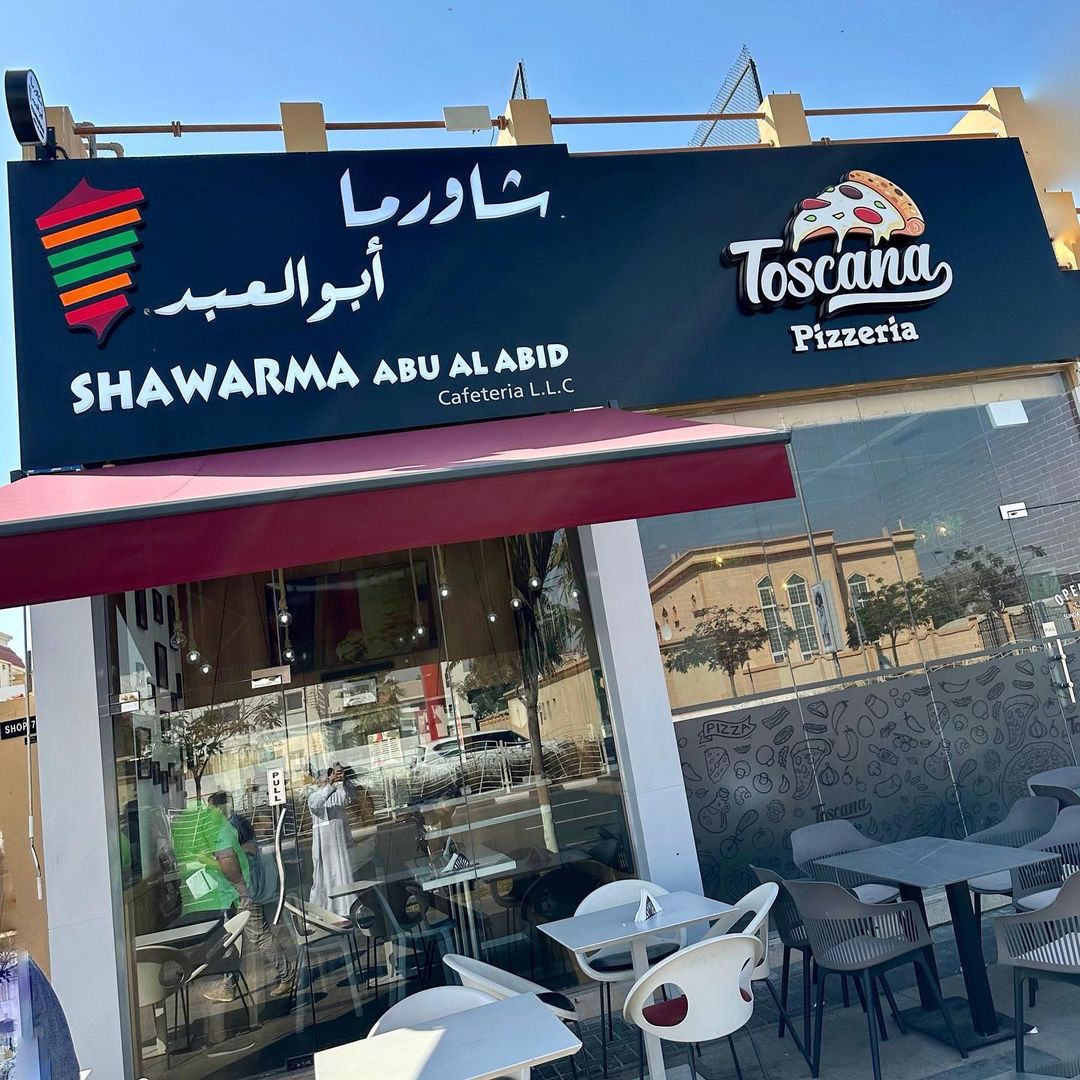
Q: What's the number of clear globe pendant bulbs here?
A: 11